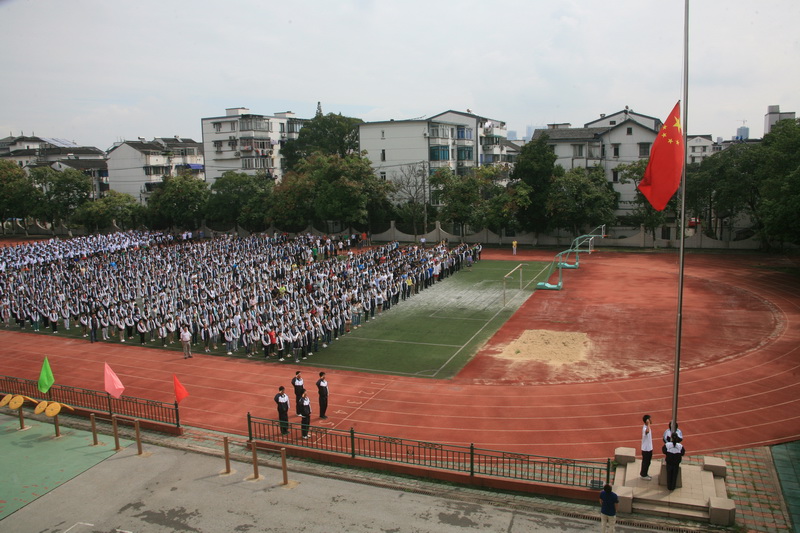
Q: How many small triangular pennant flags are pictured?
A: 3